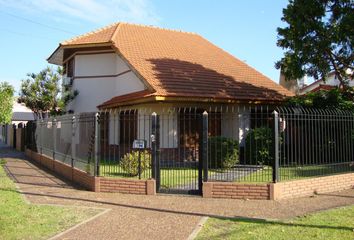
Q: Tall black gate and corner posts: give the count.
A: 4